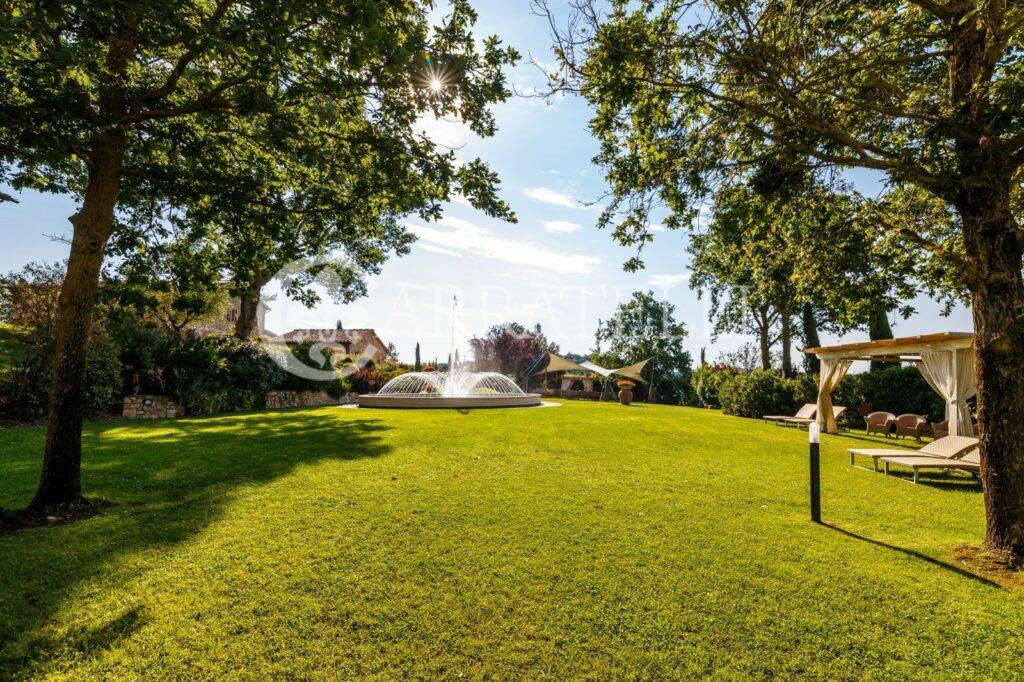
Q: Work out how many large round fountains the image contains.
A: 1